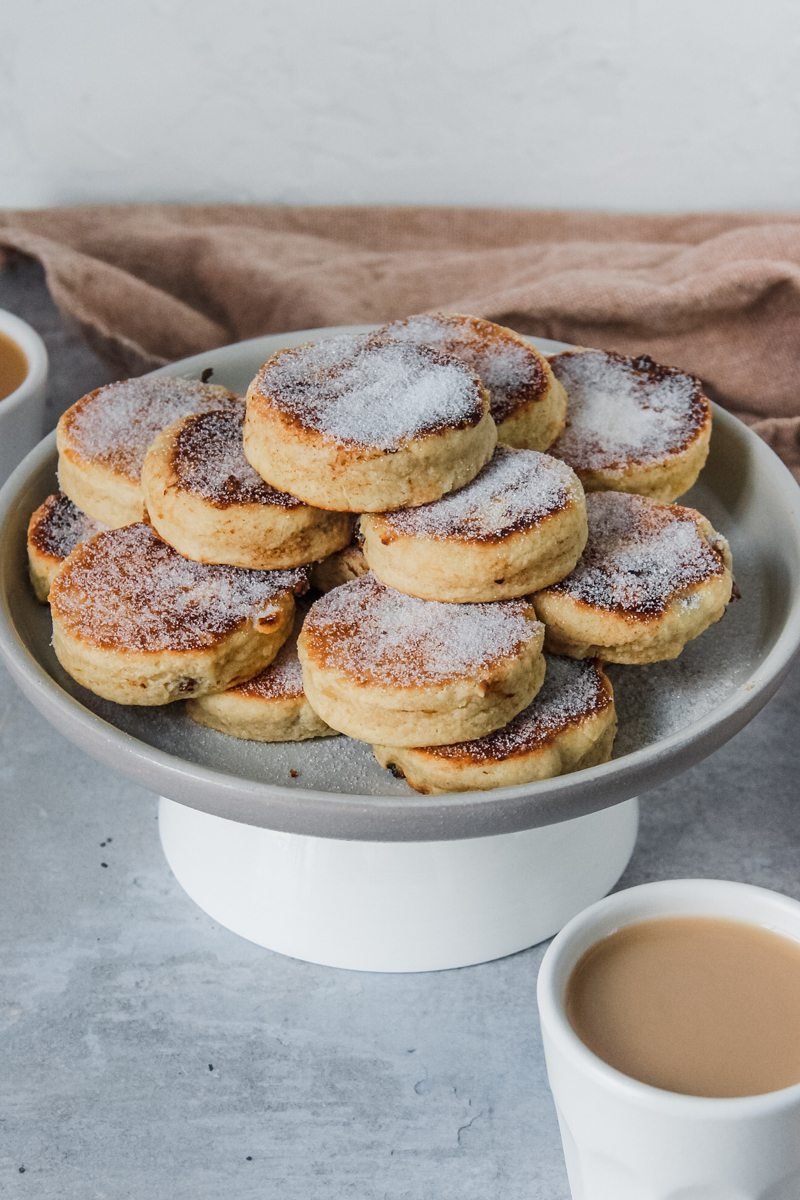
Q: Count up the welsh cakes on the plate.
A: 13